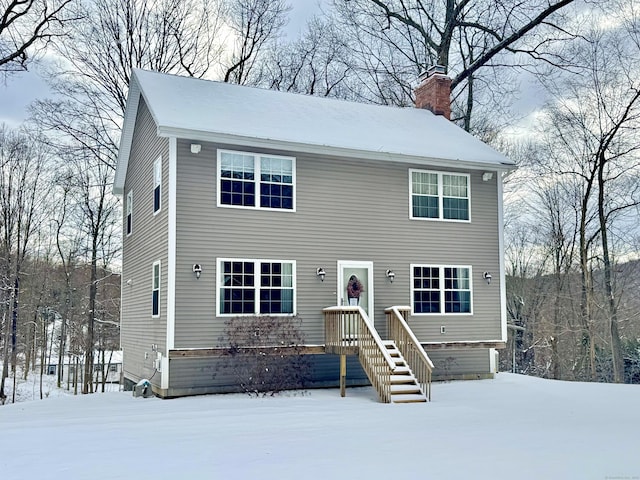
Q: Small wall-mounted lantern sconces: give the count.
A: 4